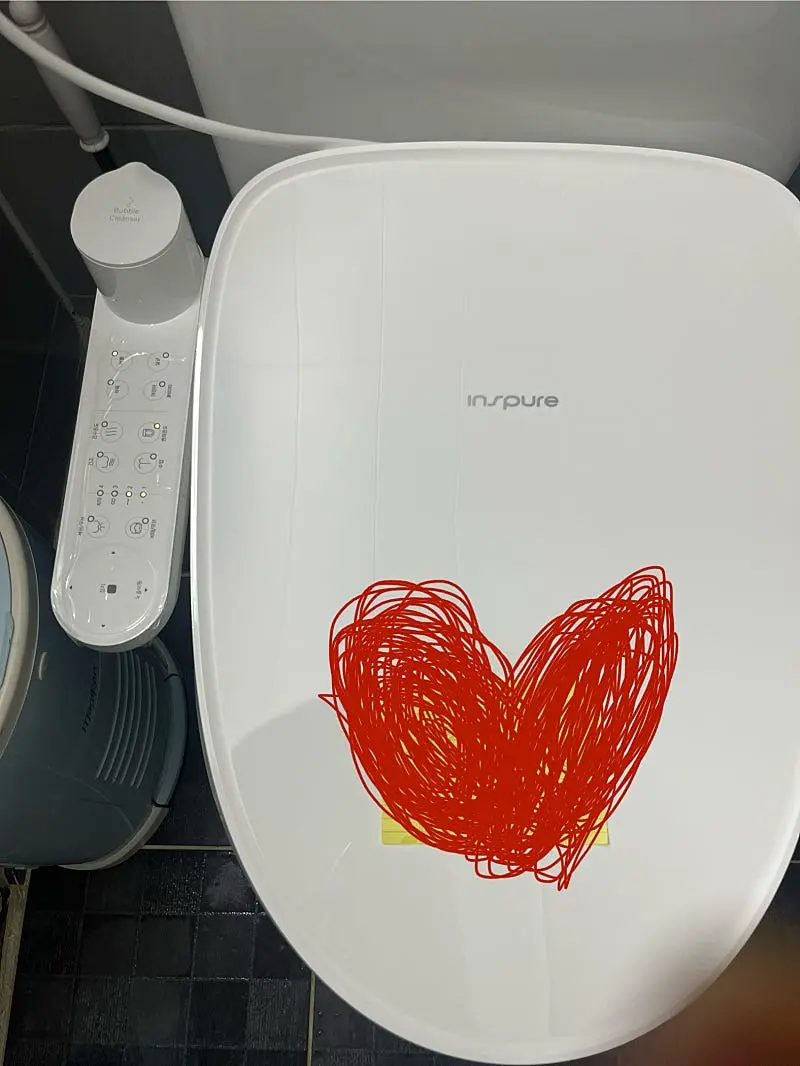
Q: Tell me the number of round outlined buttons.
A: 10